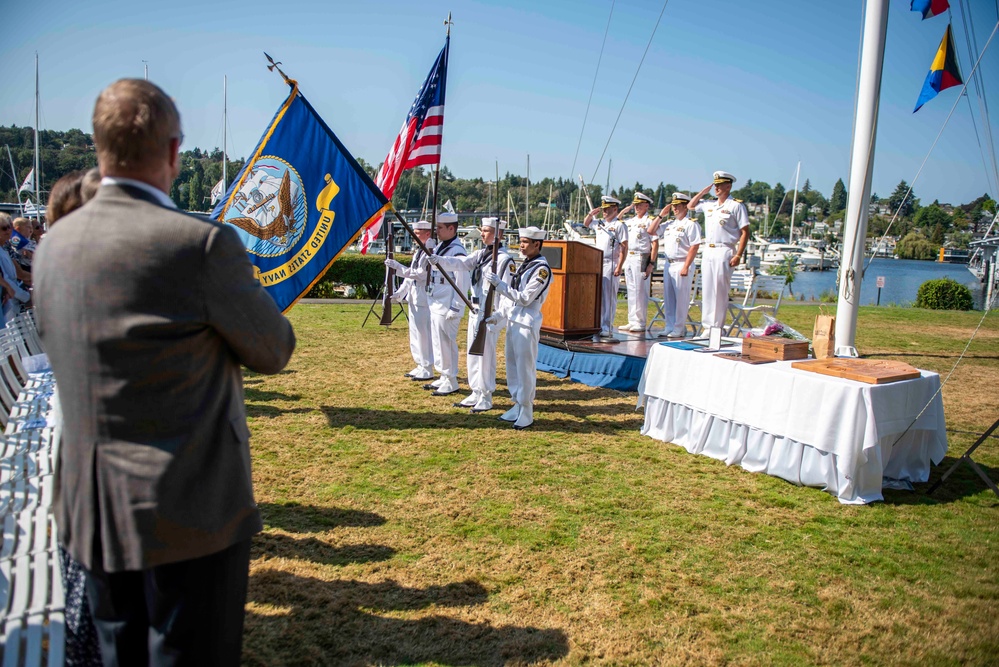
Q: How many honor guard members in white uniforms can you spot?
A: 4